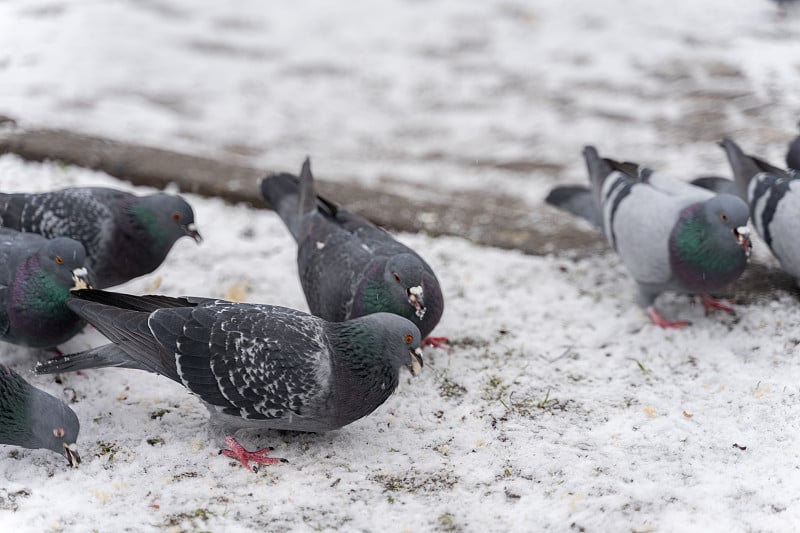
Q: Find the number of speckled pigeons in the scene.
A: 2